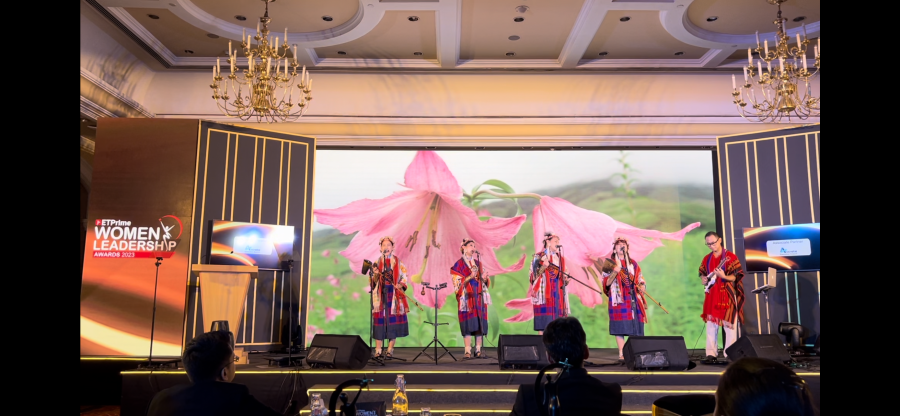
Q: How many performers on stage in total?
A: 5